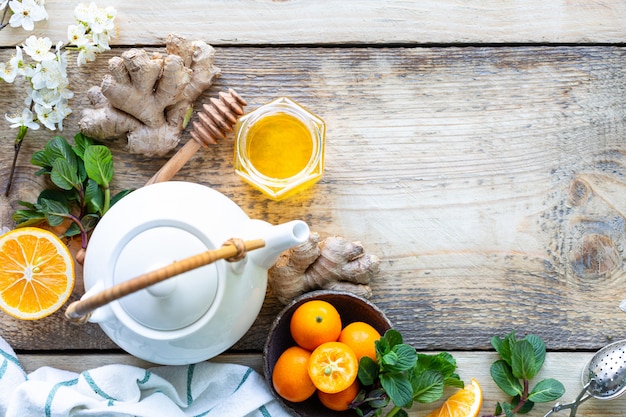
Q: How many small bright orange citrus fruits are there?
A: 5